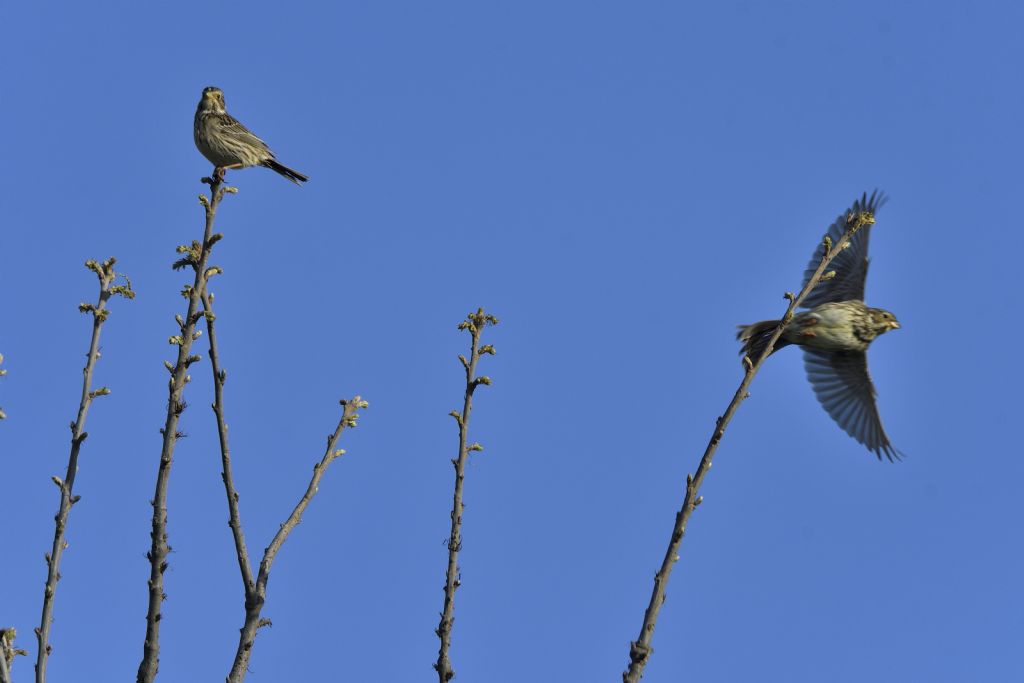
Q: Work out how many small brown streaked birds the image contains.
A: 2